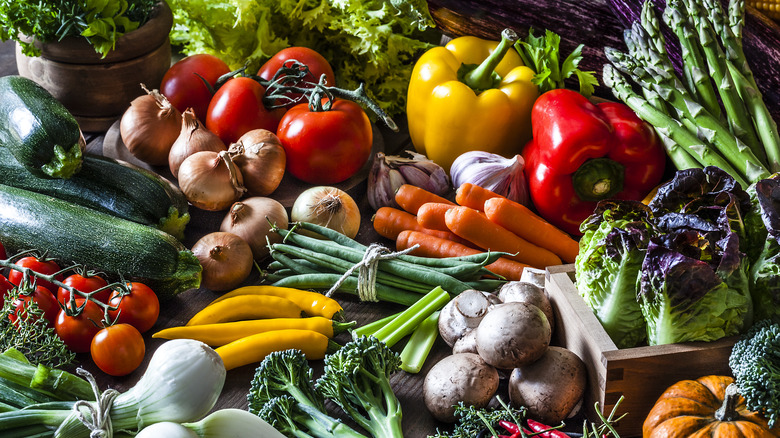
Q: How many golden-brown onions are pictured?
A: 7